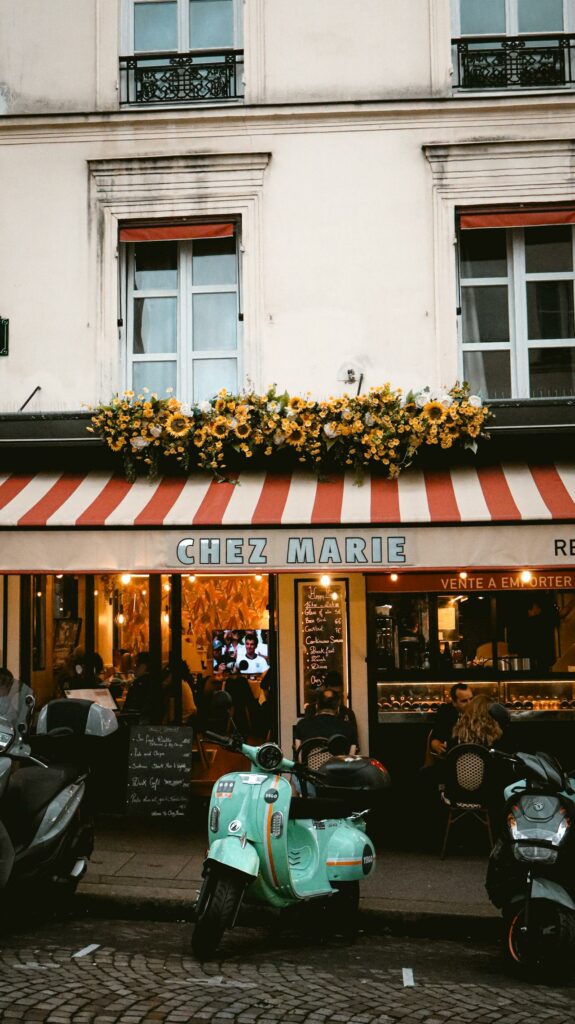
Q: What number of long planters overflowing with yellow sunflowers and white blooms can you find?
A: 1